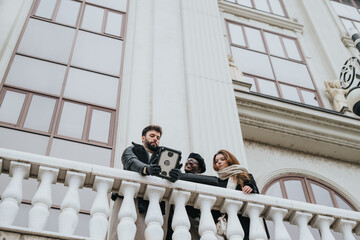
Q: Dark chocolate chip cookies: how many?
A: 0